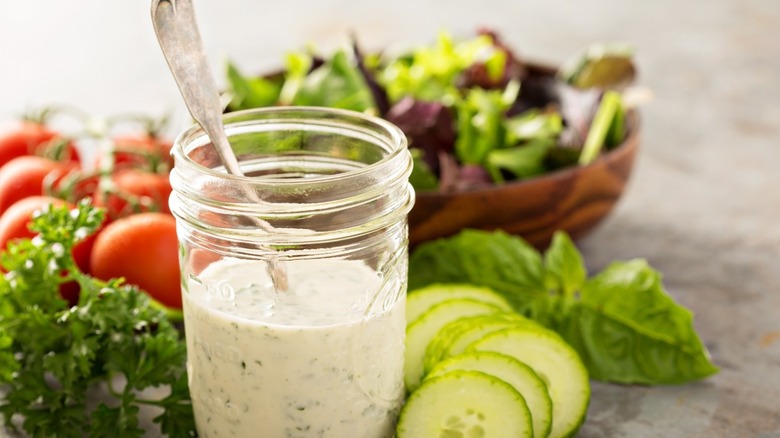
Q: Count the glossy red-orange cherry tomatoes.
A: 6